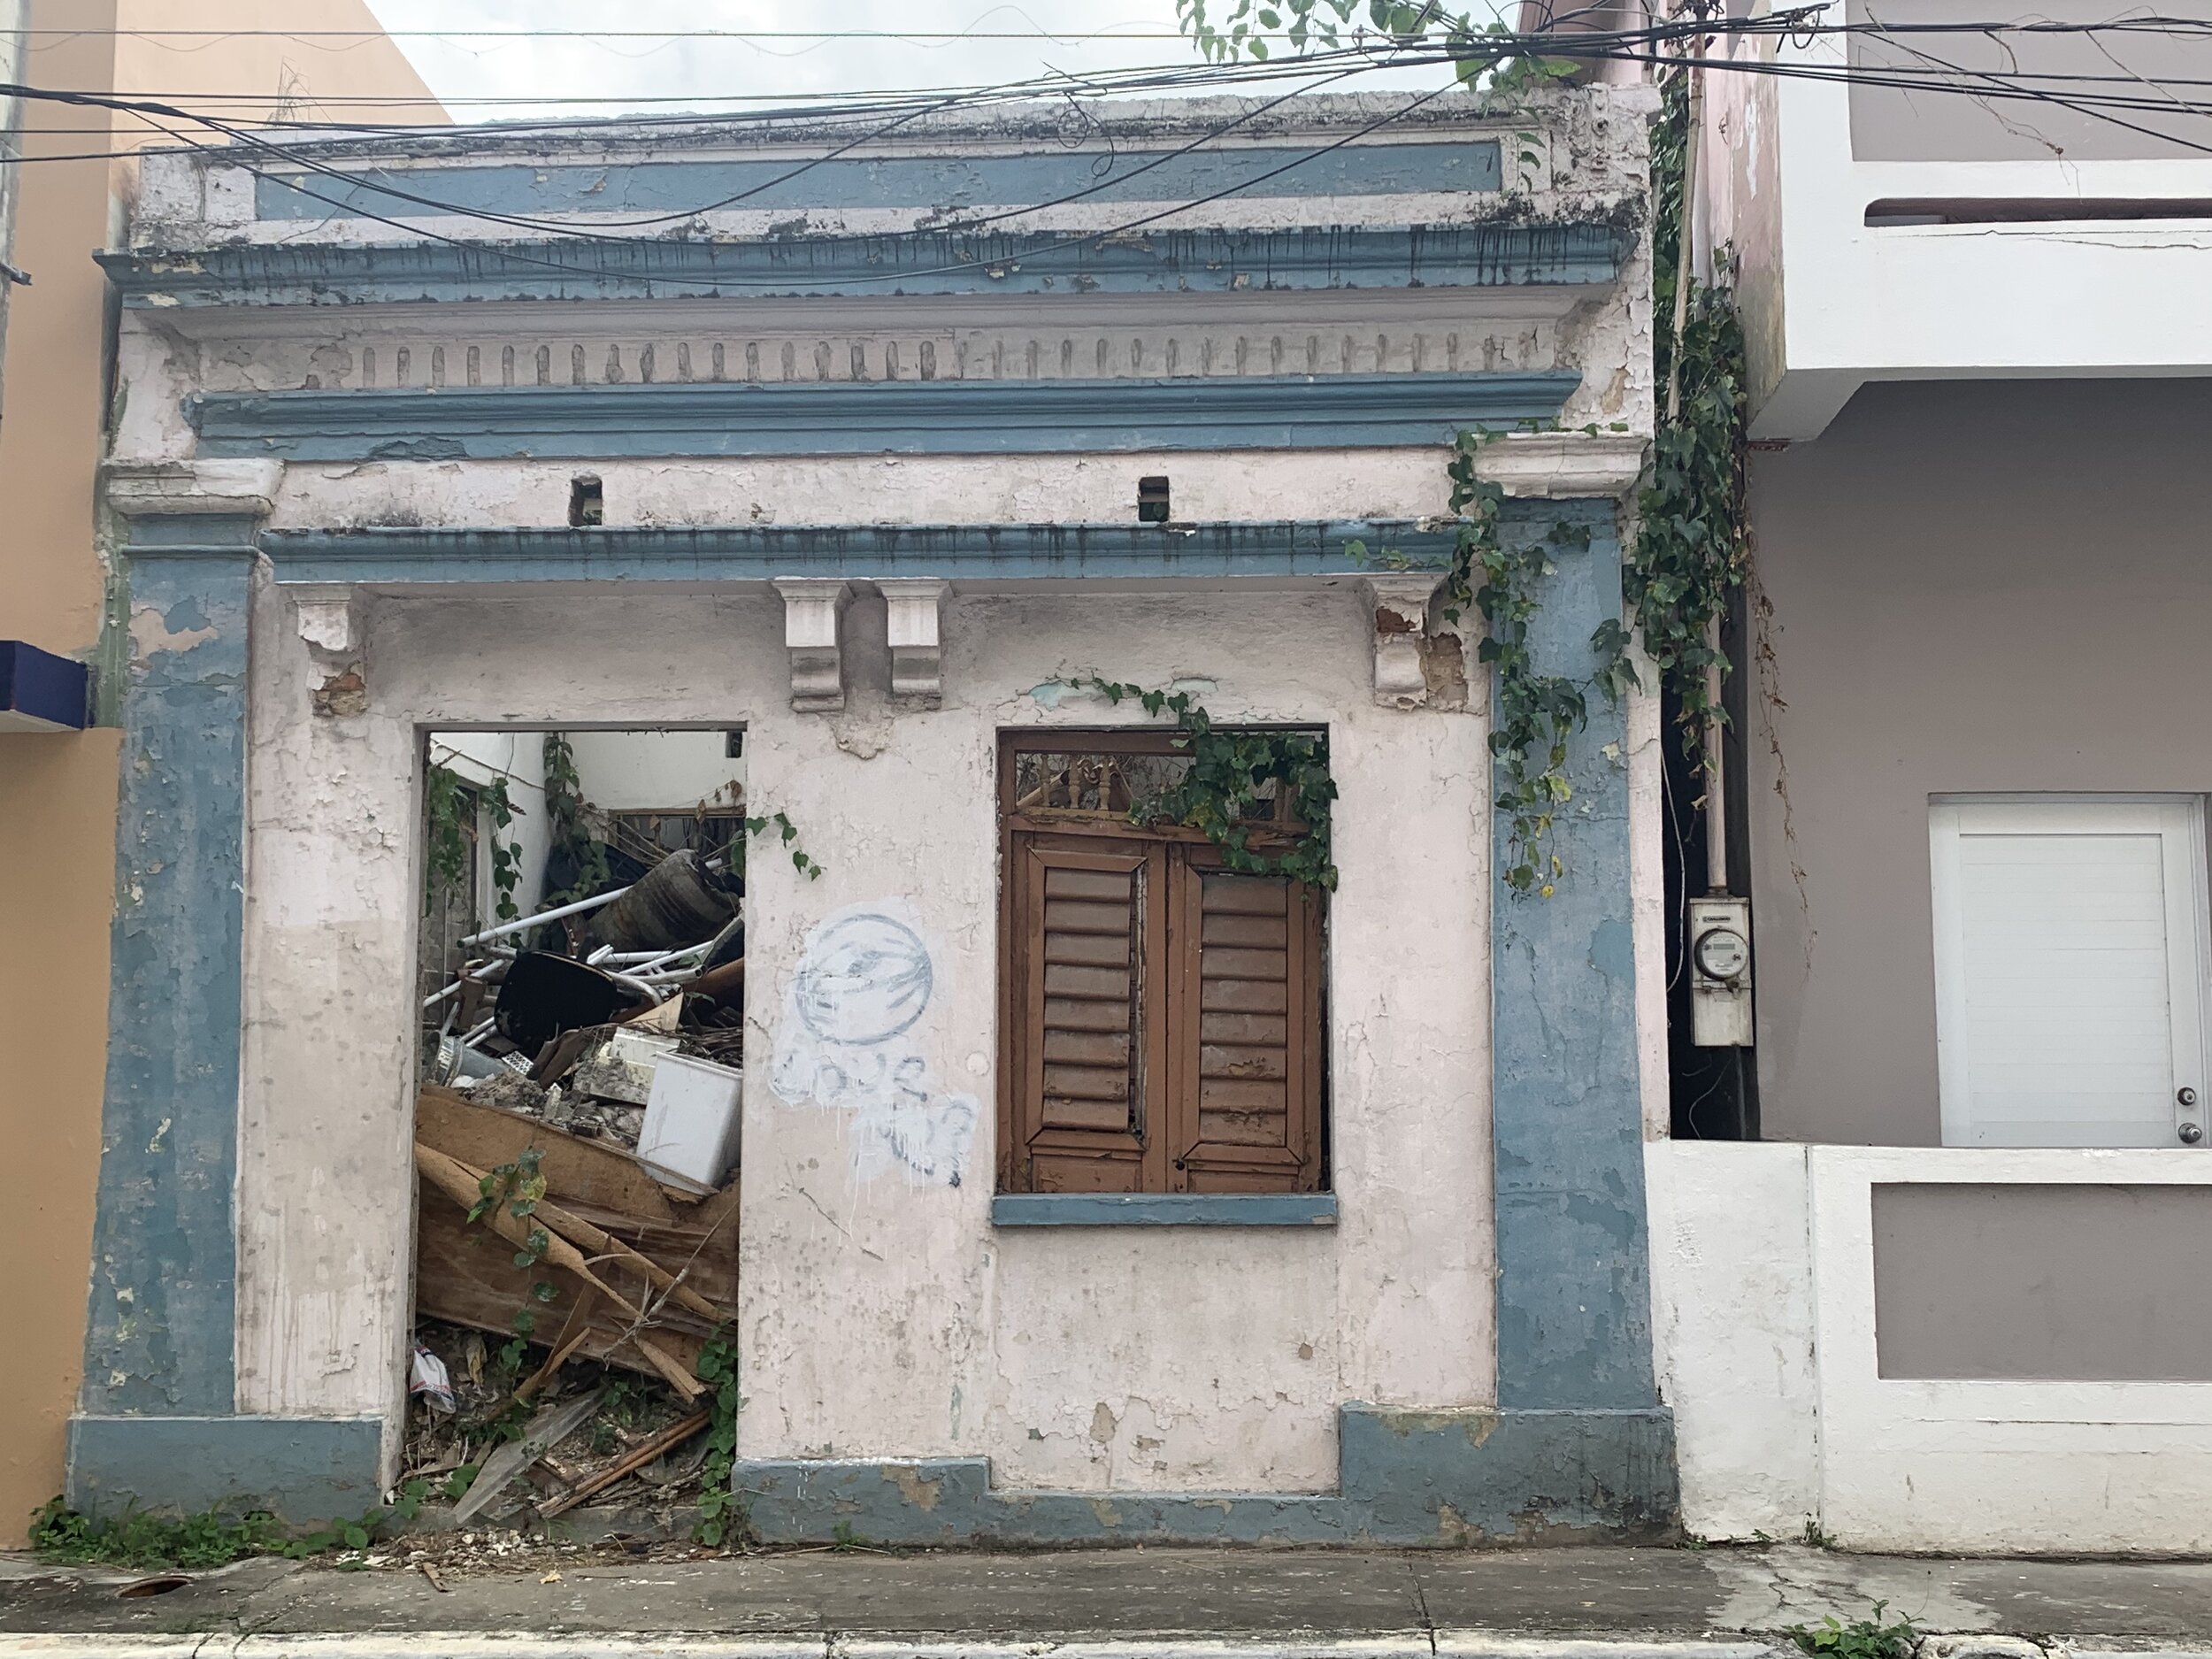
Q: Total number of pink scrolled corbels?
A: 4